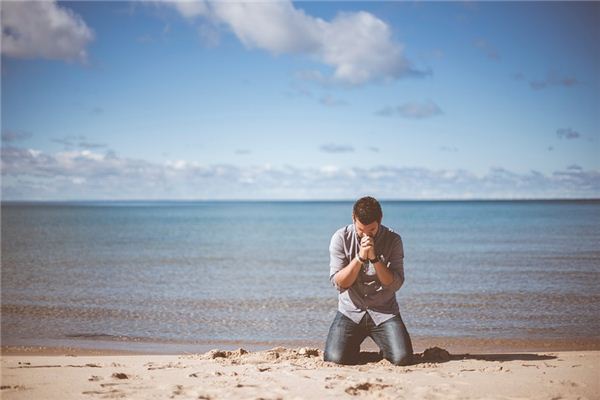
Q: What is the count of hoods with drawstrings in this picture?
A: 0